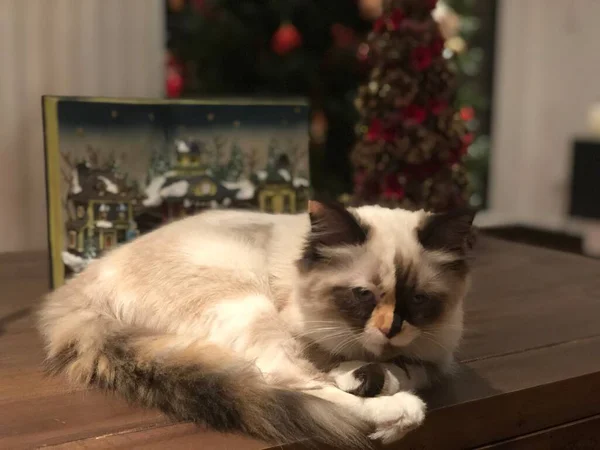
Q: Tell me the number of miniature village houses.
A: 3